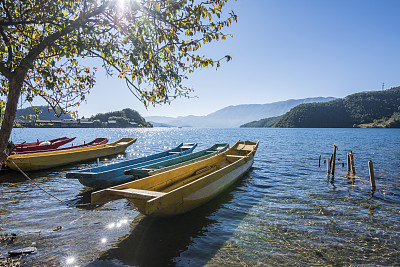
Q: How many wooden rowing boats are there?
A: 6